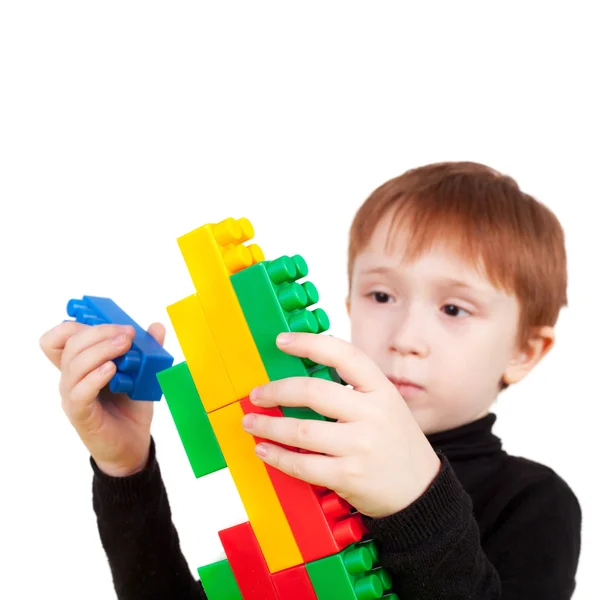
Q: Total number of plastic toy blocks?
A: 11